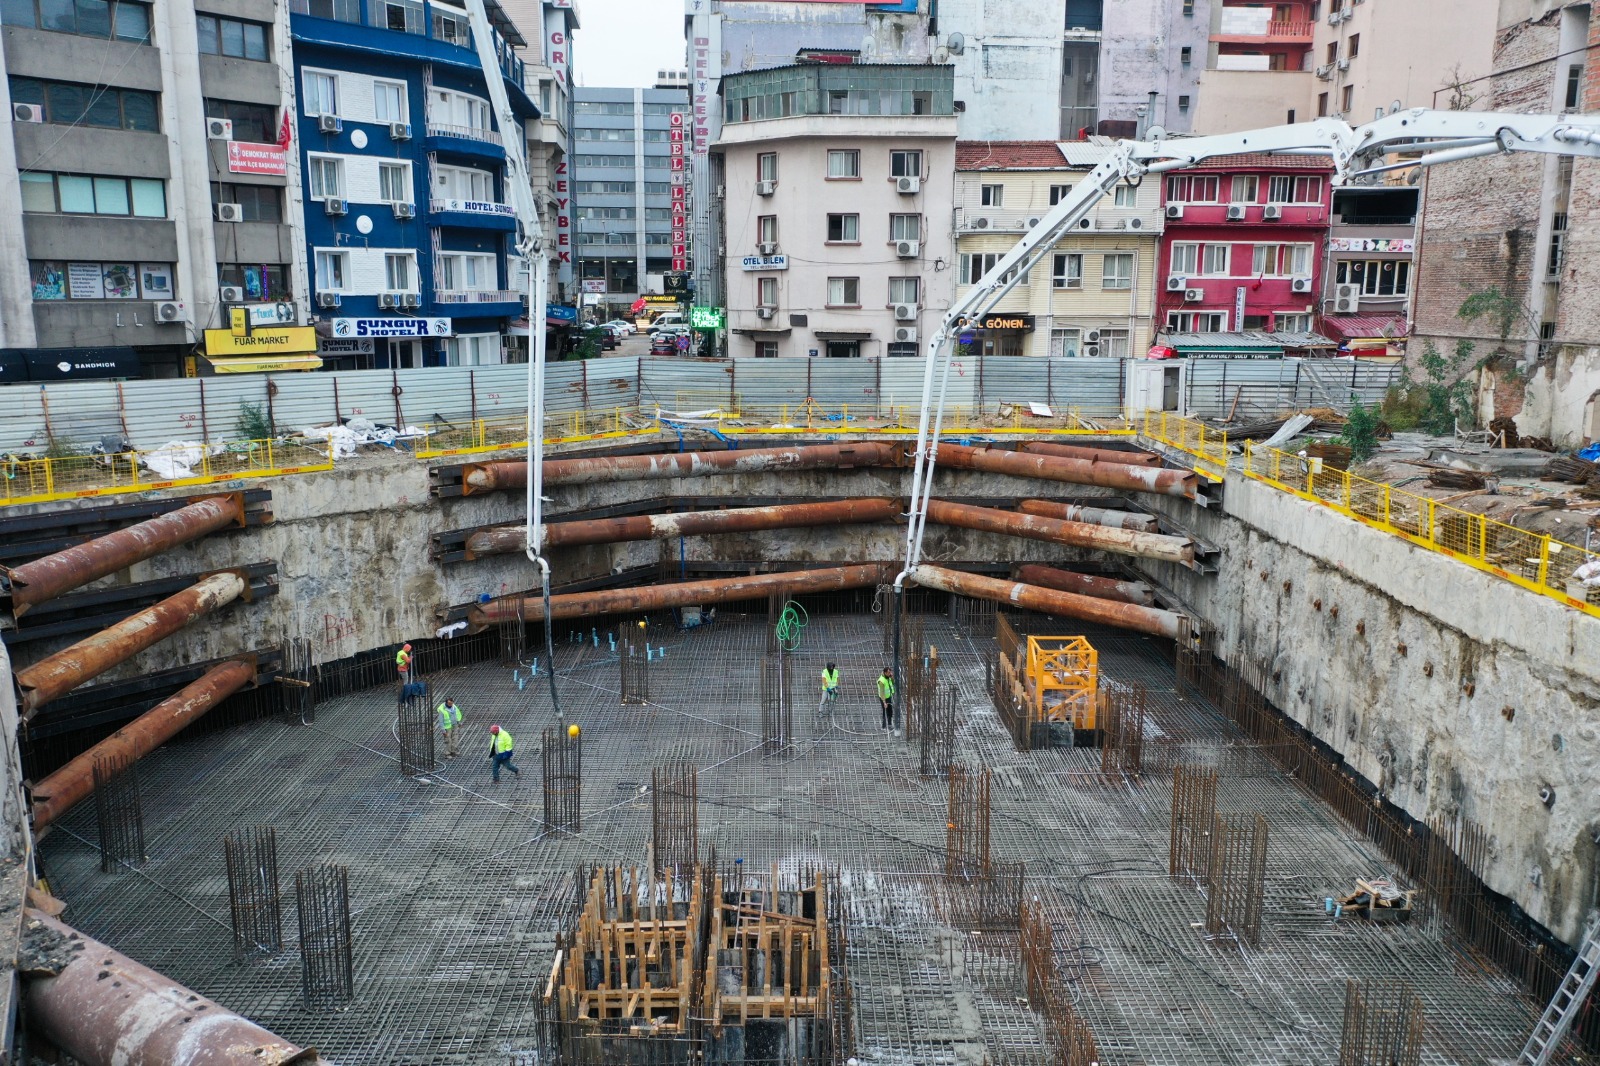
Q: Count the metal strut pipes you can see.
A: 13